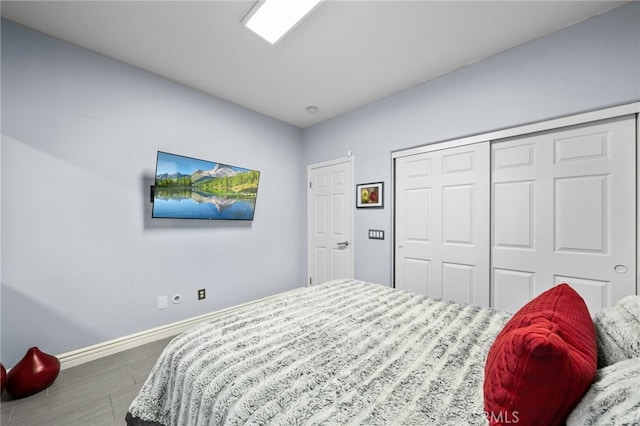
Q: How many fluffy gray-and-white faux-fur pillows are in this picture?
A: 2